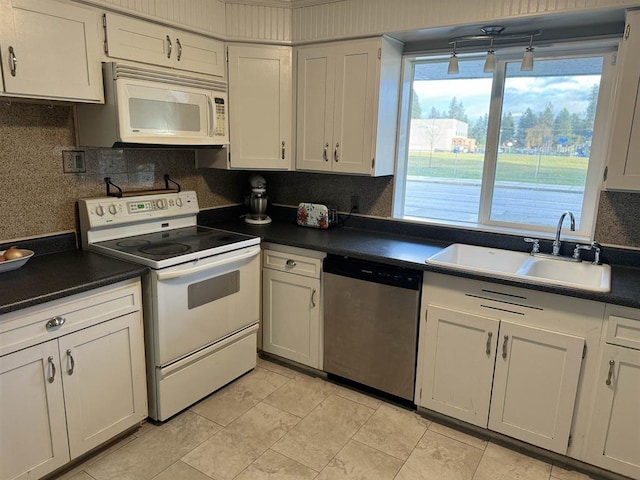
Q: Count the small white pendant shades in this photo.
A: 3